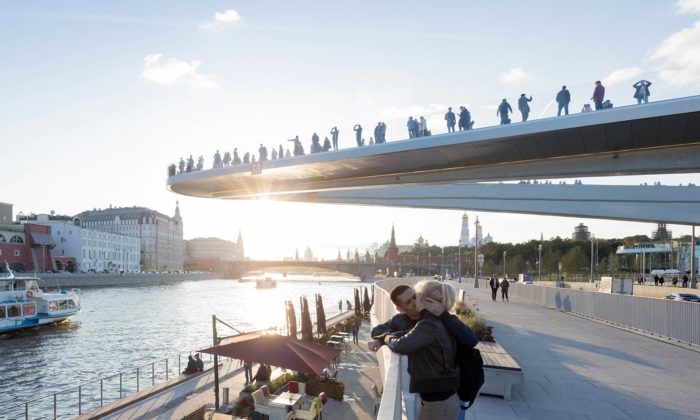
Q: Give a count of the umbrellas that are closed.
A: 6